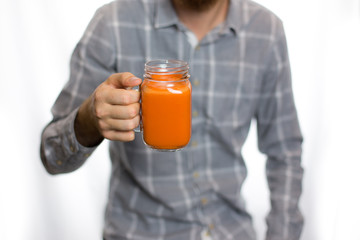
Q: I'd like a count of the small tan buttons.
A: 11